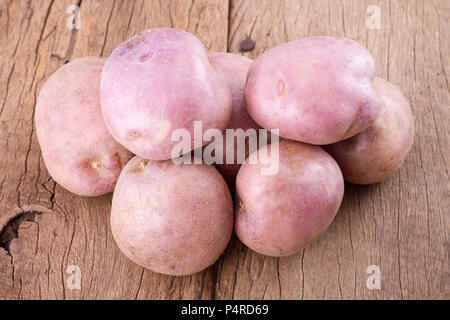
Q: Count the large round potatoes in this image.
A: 7